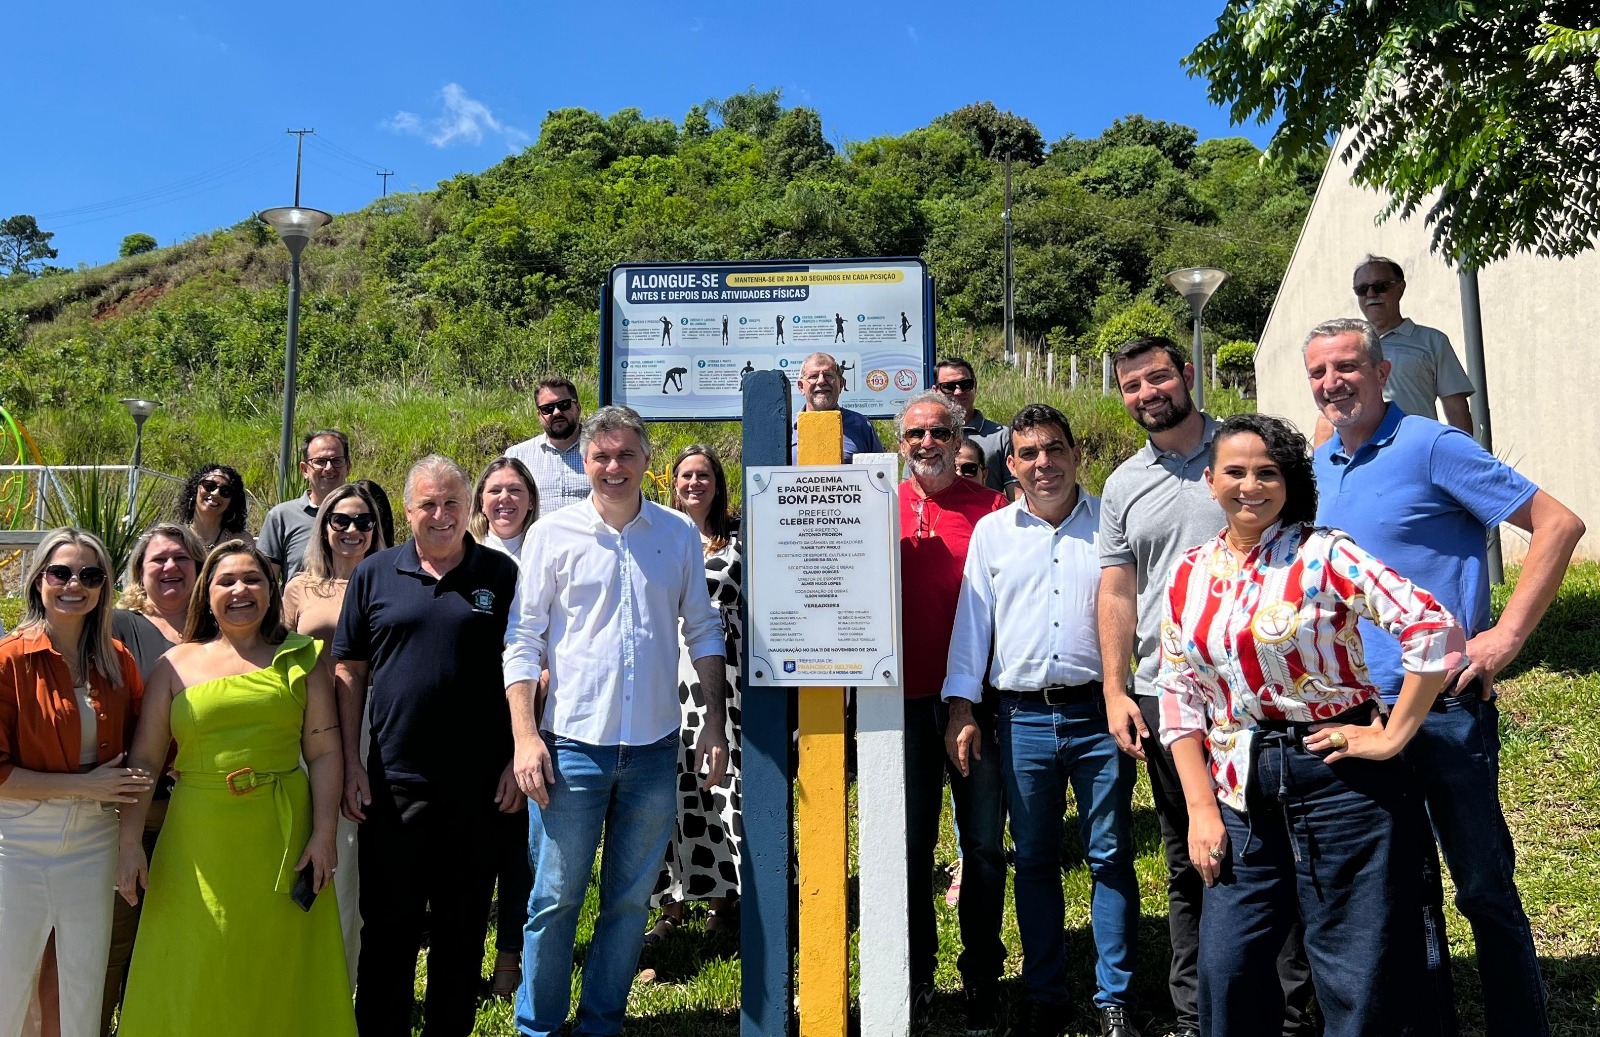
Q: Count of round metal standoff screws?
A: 4